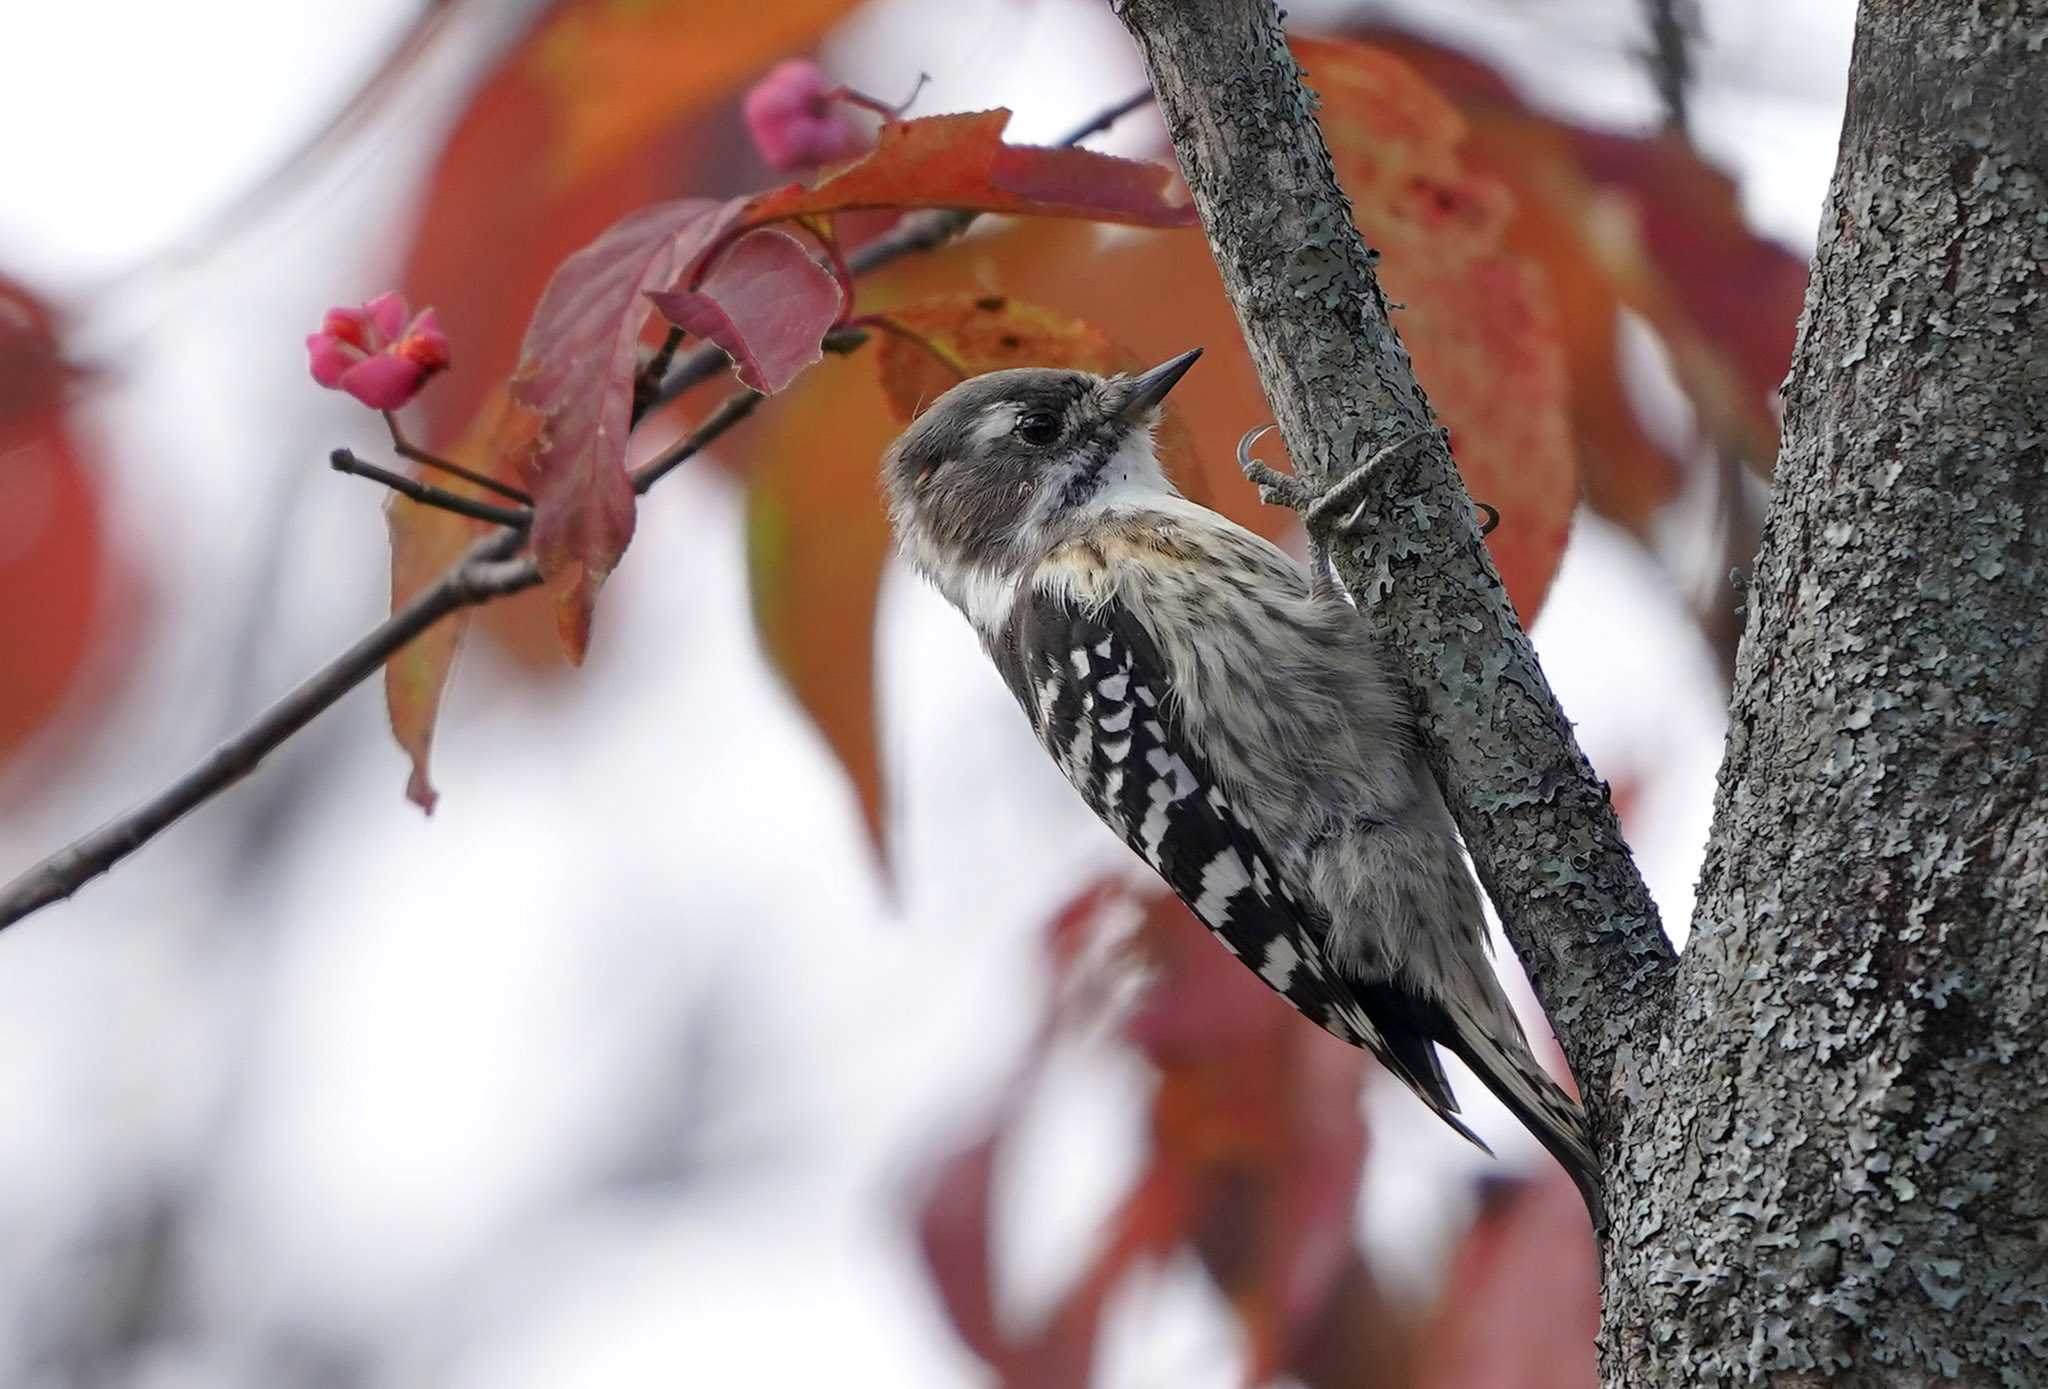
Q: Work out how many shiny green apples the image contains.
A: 0